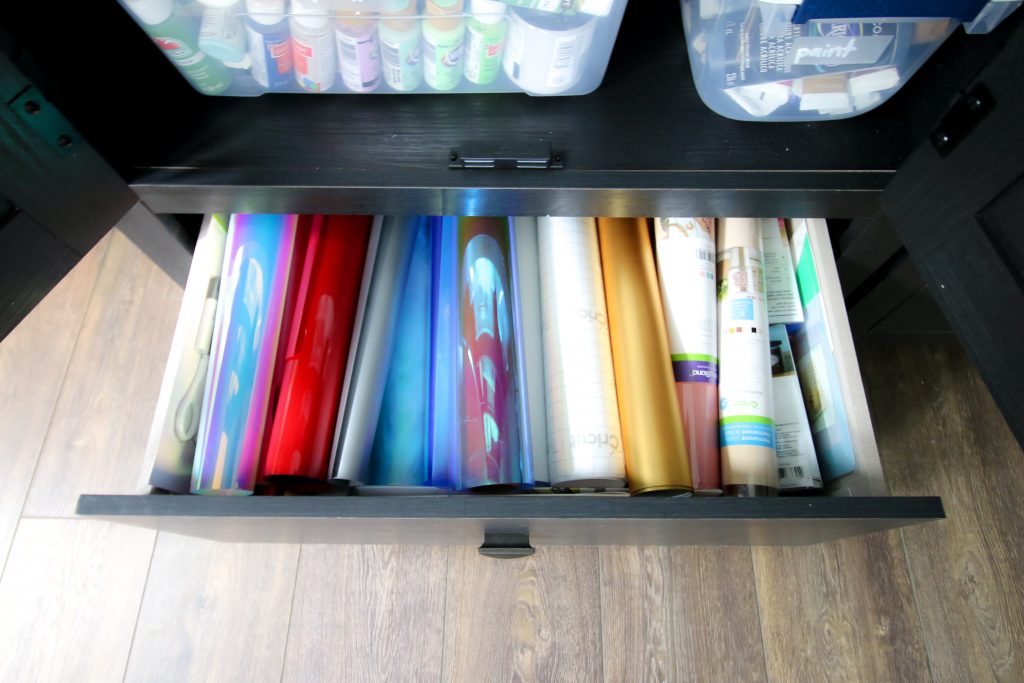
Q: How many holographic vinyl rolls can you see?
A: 2